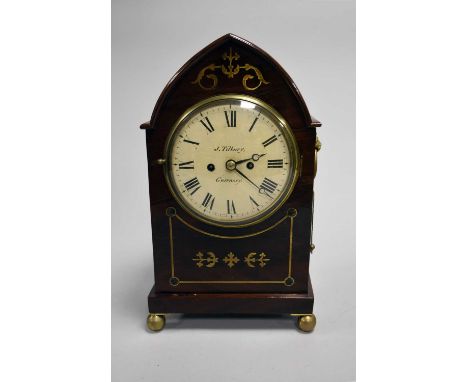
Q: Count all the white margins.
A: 2